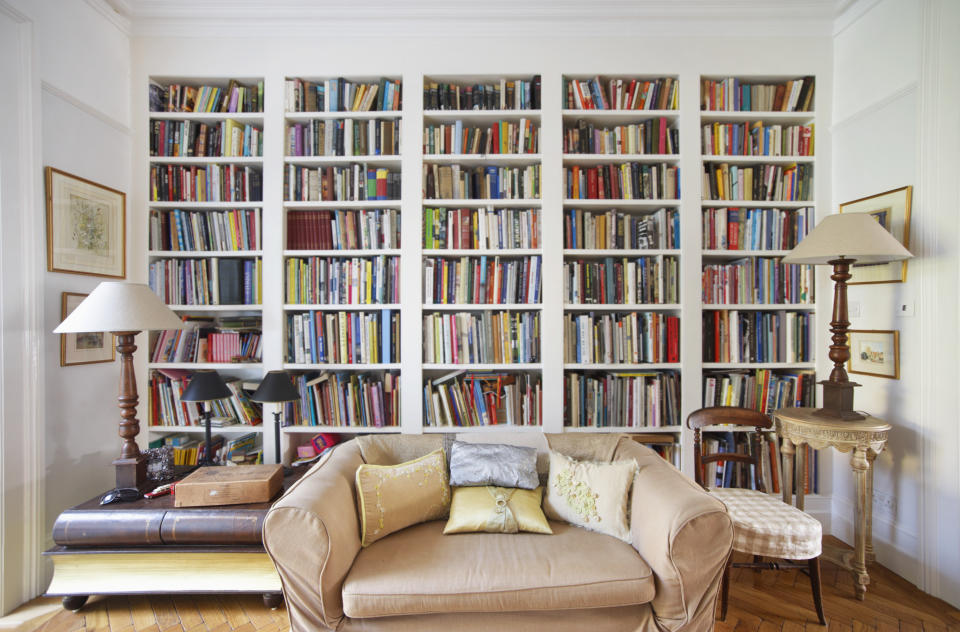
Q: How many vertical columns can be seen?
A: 5